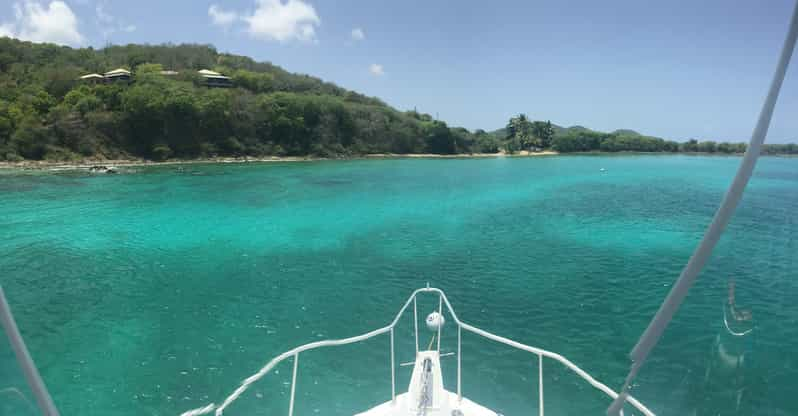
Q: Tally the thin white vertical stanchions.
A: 6